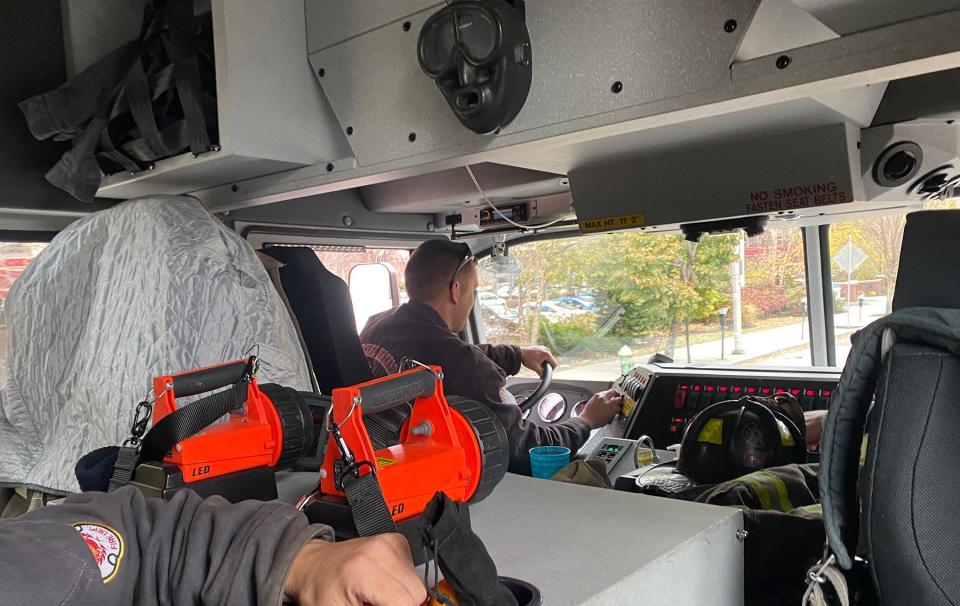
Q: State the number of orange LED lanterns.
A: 2